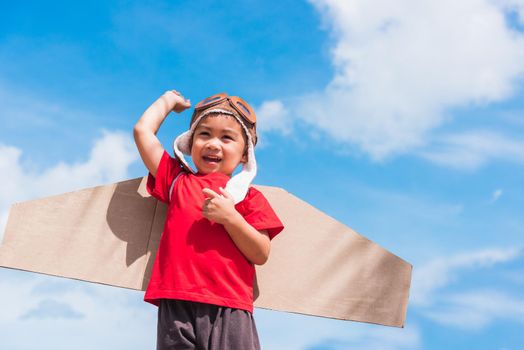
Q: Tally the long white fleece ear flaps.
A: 2